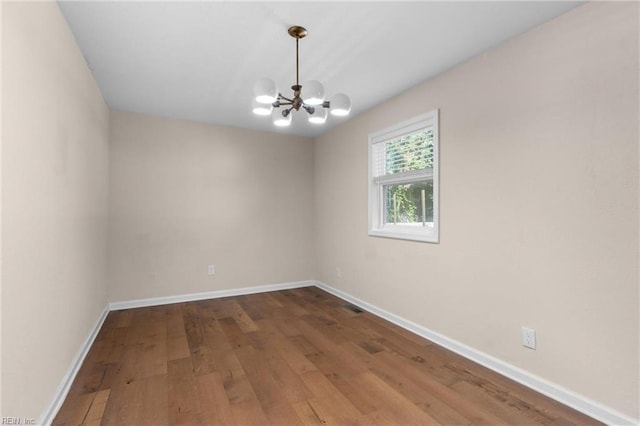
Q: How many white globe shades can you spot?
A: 6